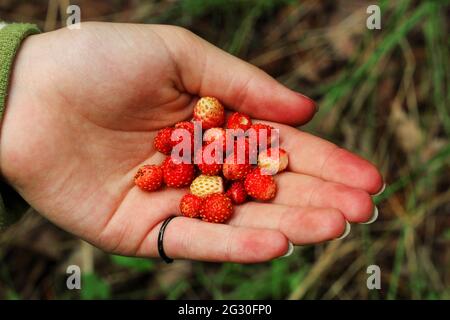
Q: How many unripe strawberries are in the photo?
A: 3